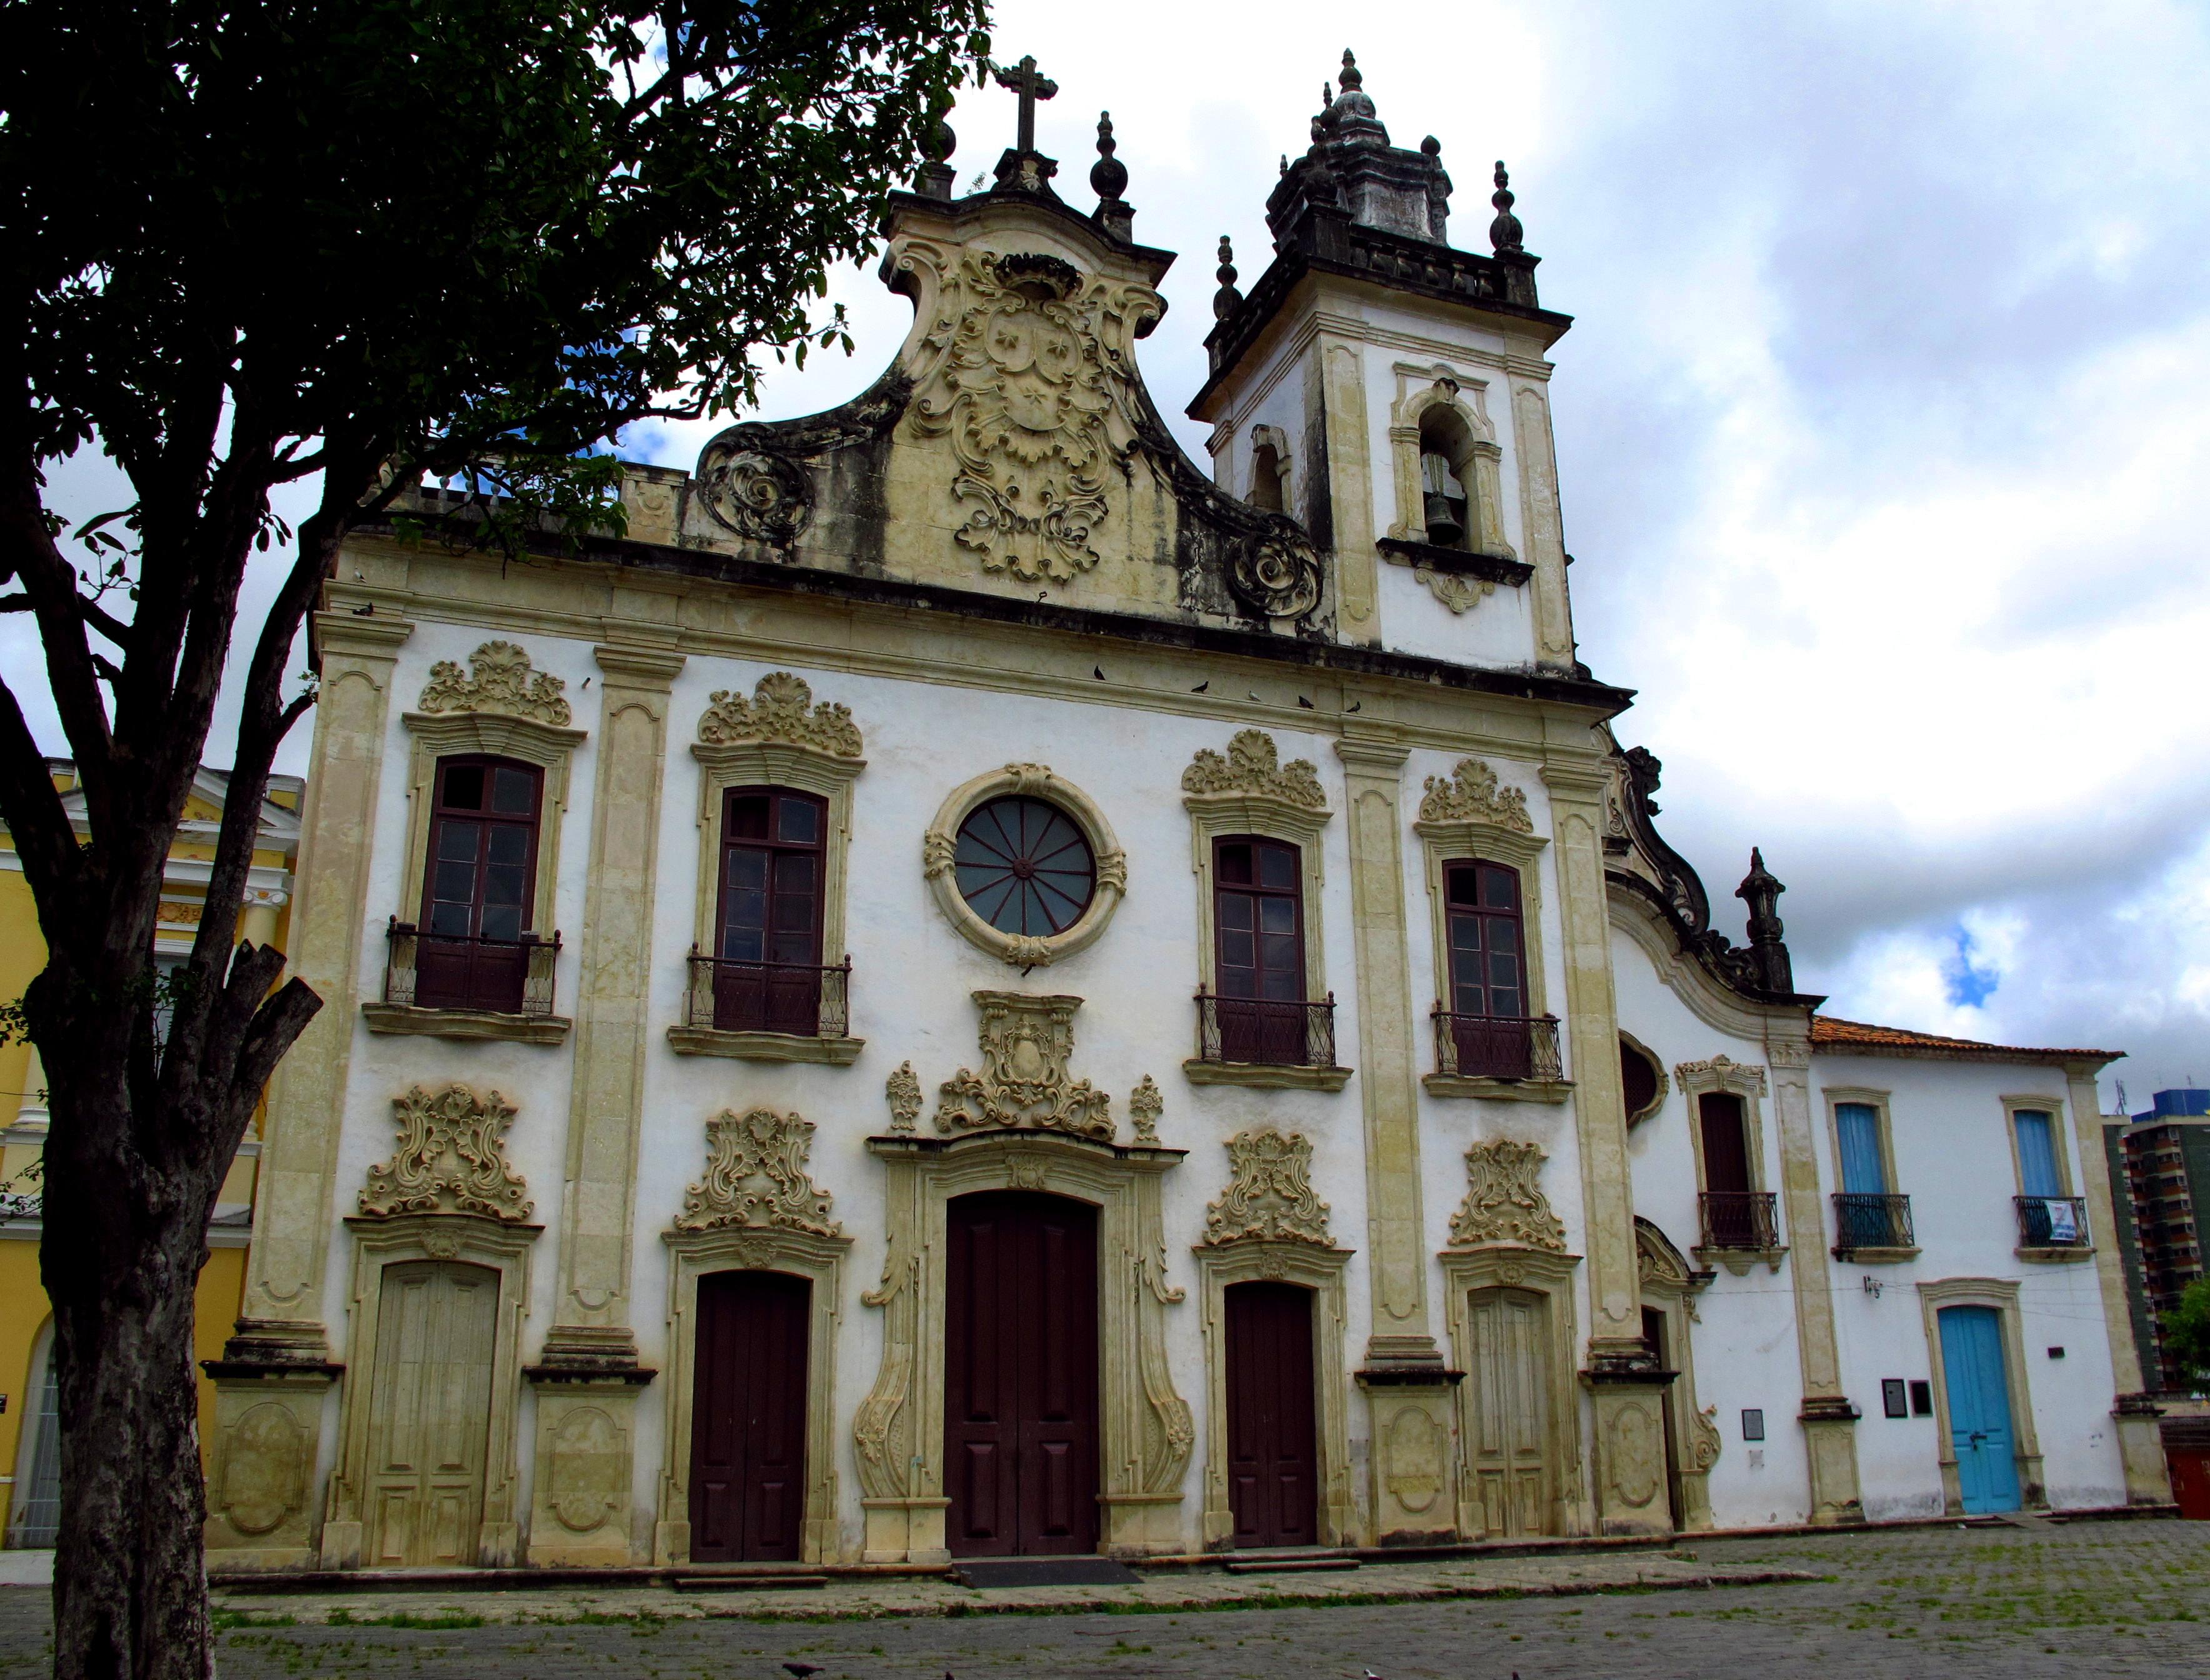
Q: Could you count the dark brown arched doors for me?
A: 3